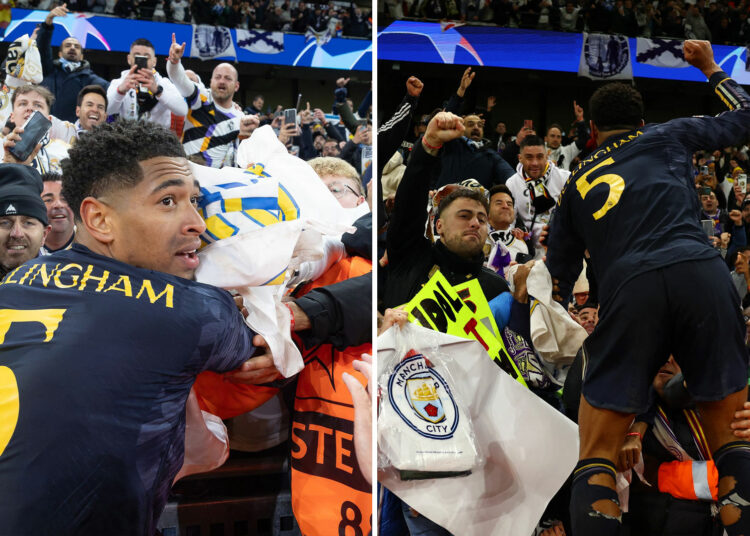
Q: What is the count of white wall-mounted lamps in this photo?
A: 0